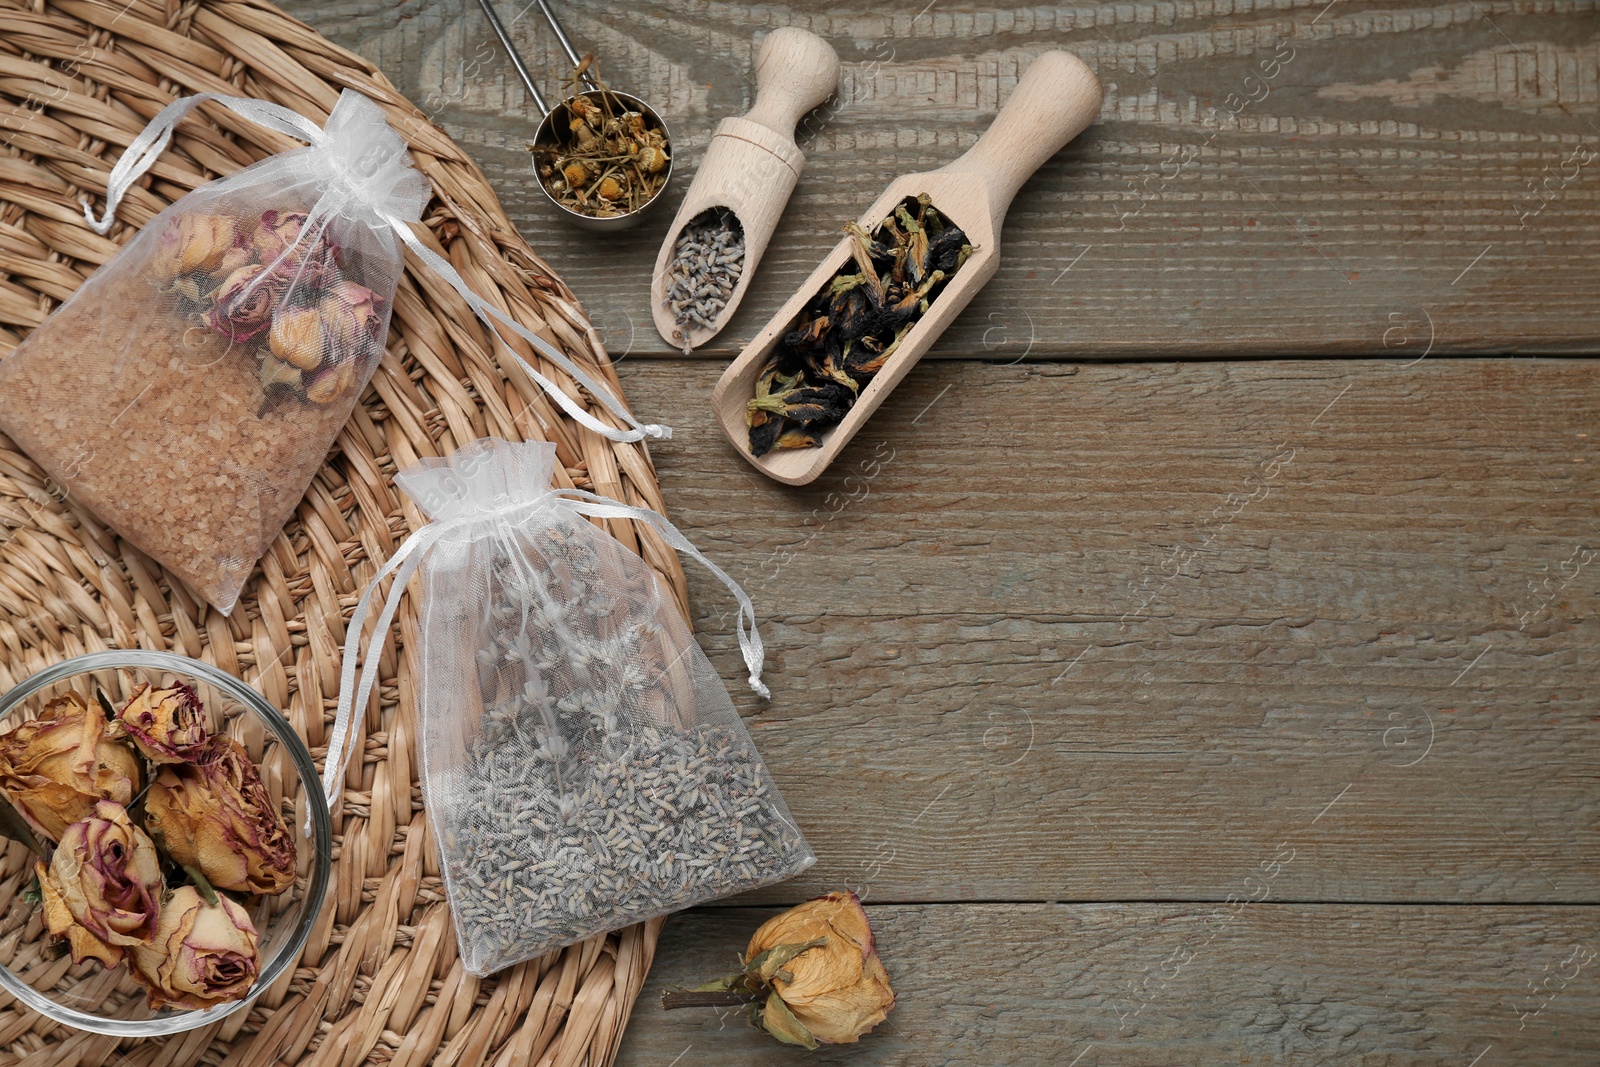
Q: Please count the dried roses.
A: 12